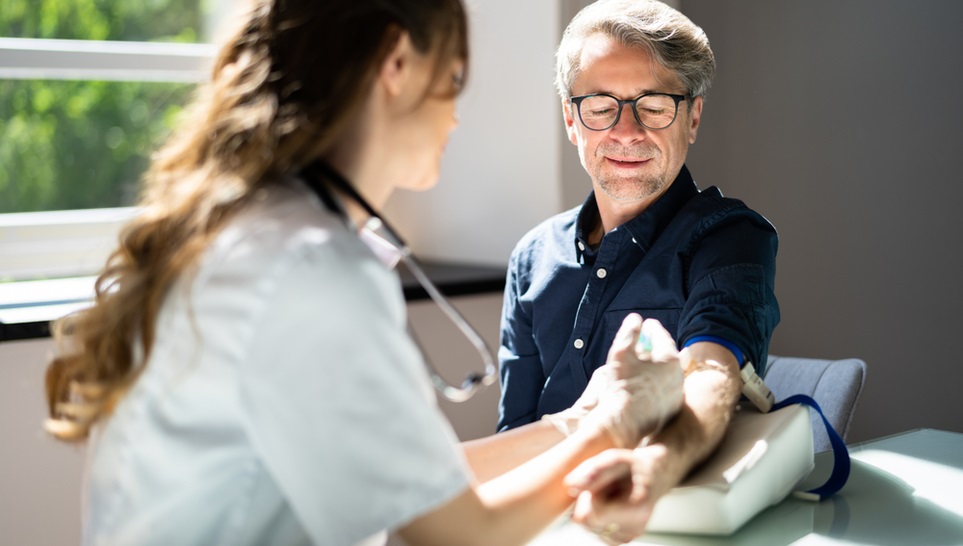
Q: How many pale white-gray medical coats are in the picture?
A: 1